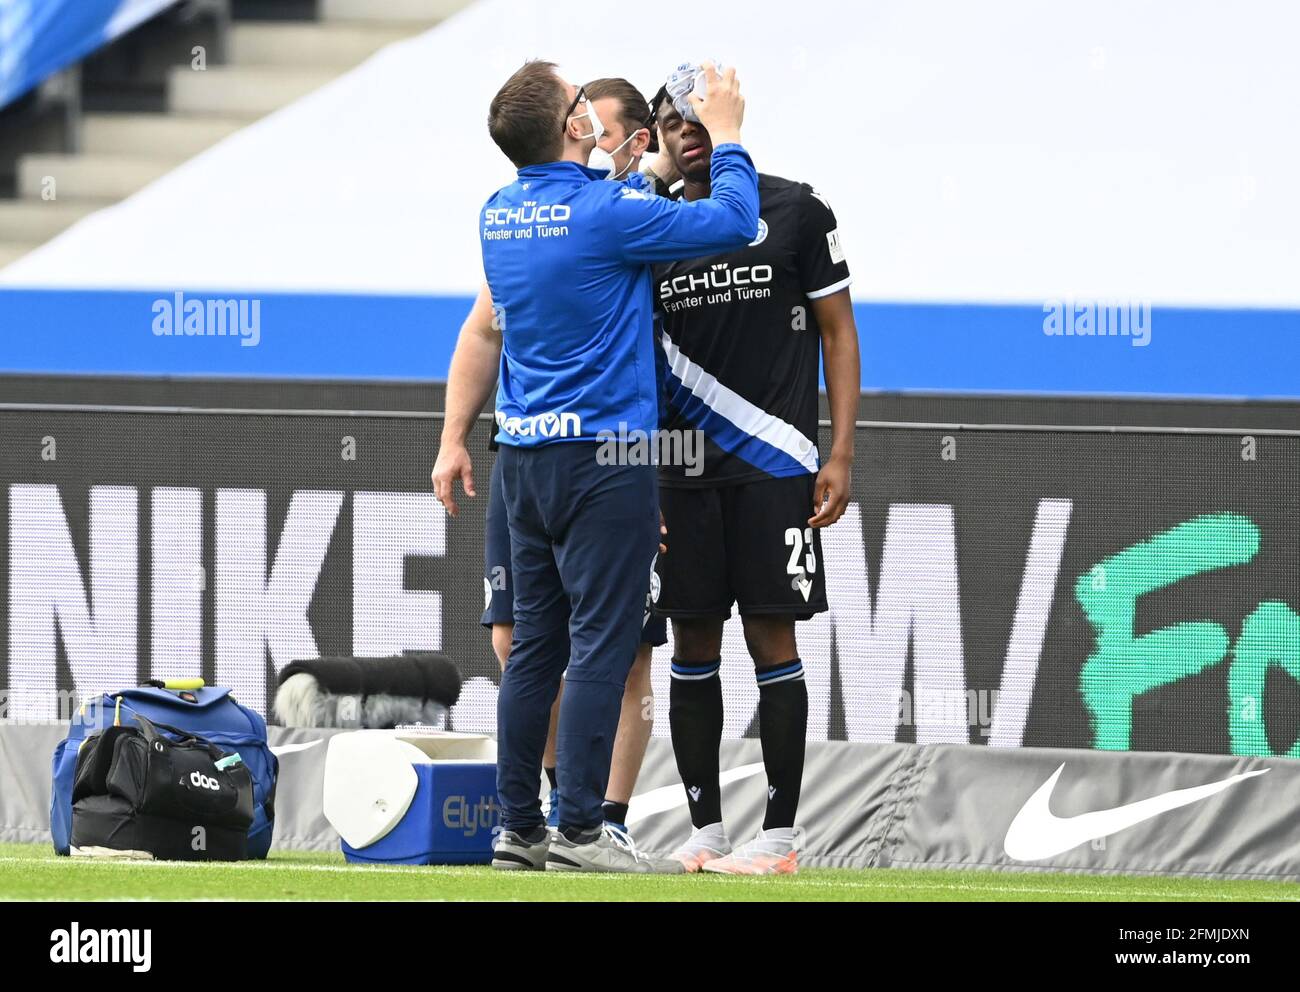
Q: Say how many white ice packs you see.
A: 1